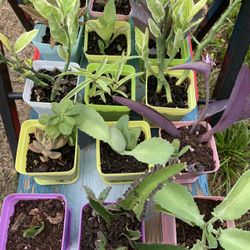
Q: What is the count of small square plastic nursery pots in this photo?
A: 13